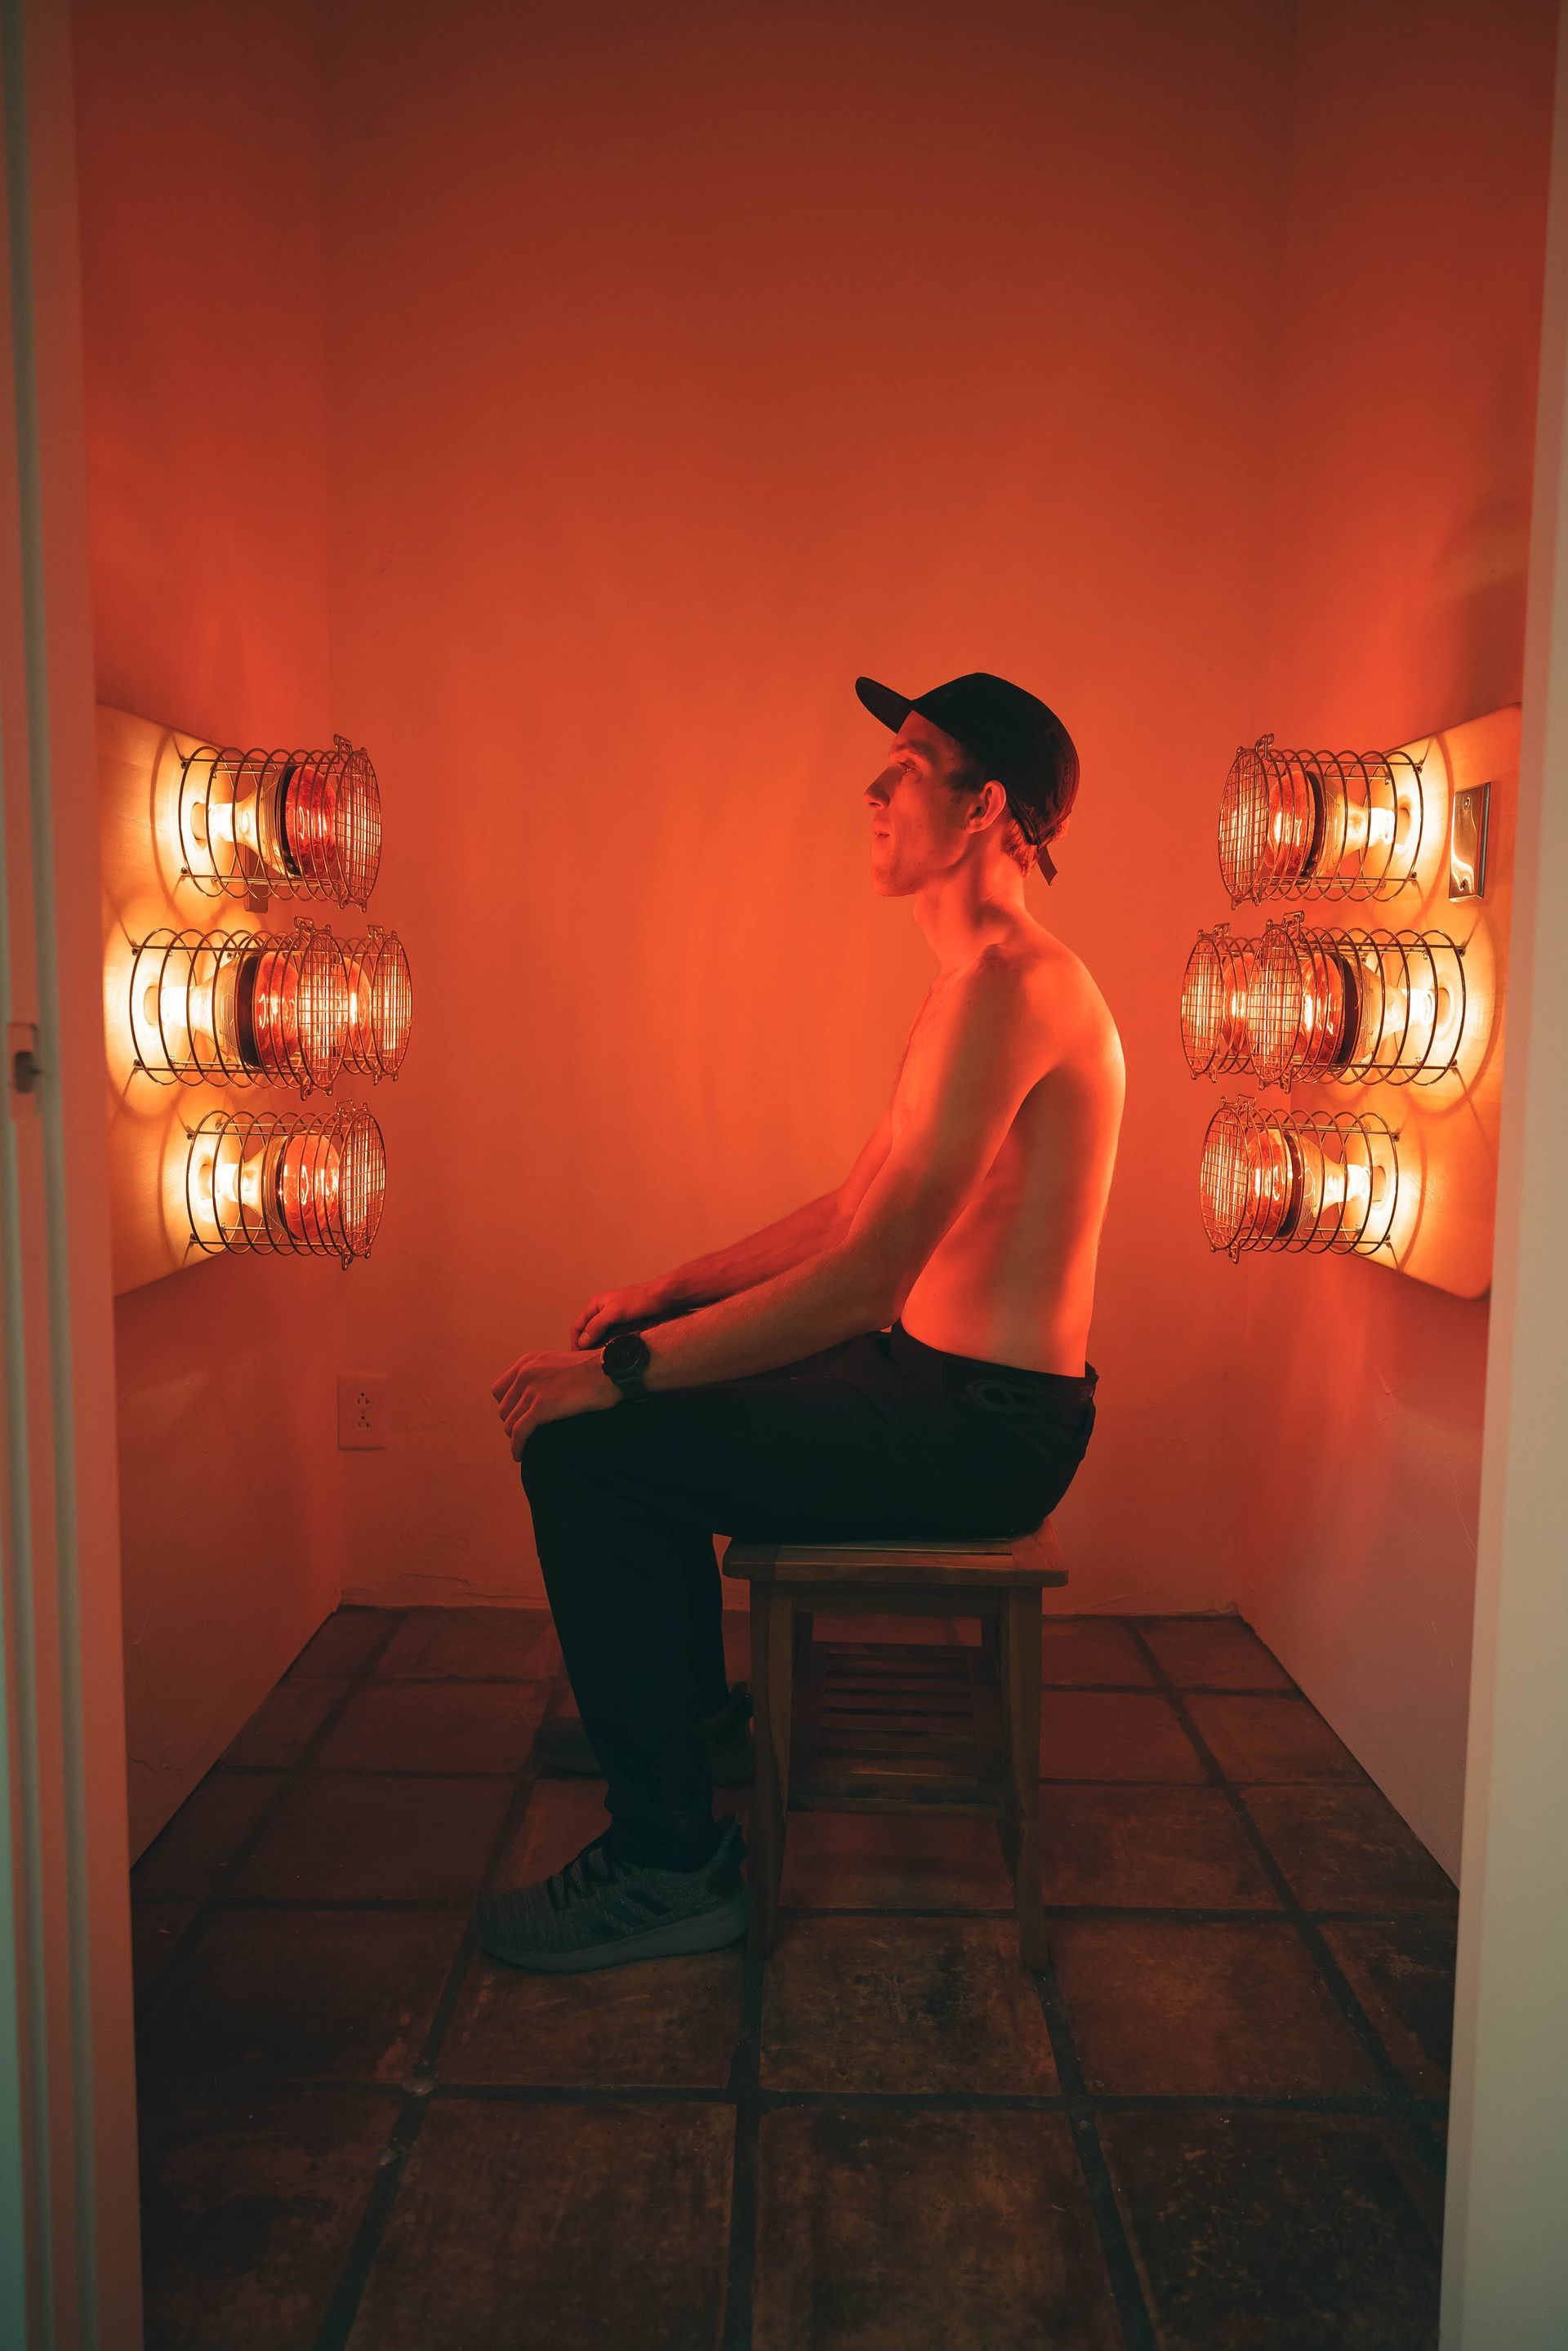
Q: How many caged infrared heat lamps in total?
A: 8